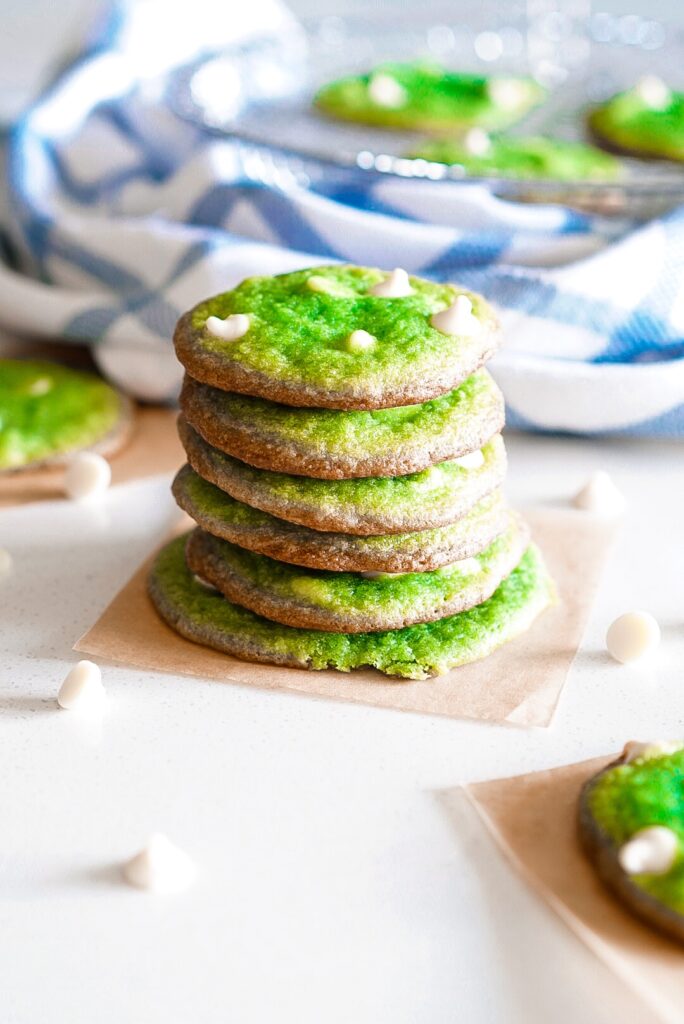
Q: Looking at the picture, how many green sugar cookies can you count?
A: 11